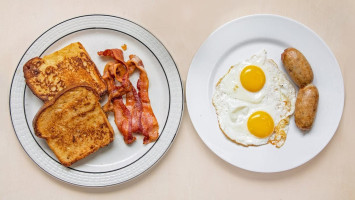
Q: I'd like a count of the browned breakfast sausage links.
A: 2